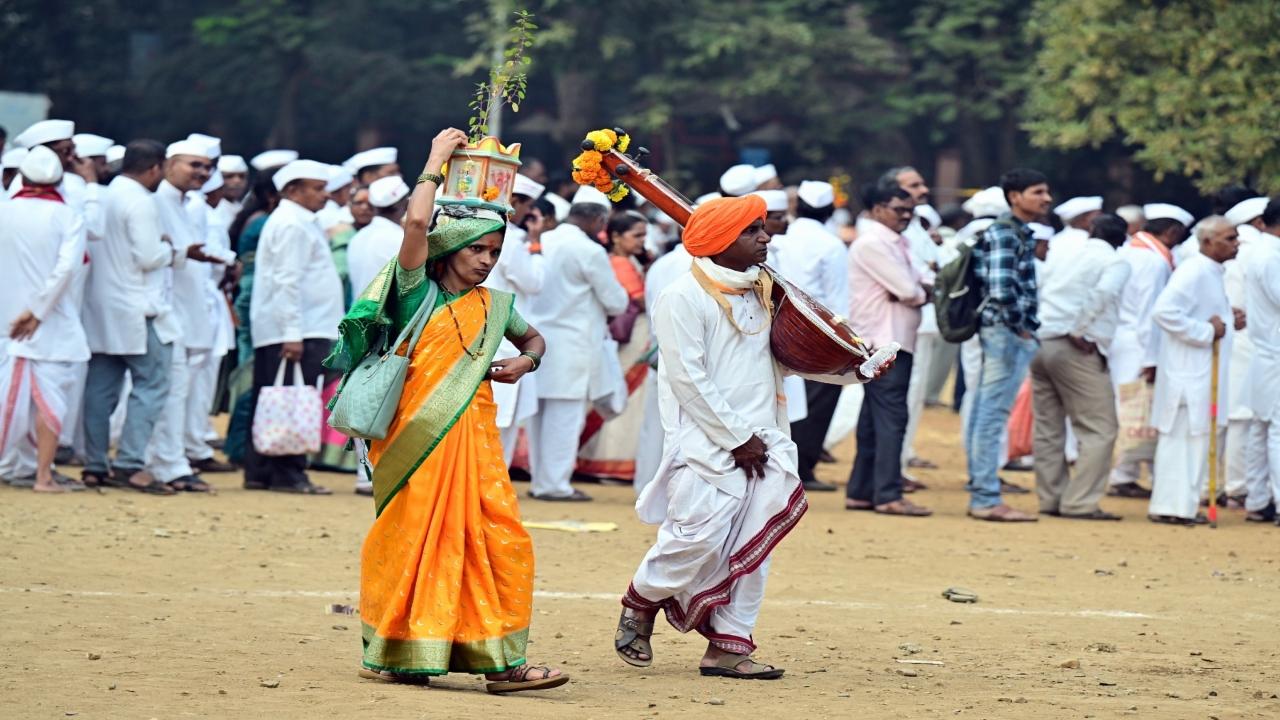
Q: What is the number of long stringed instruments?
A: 1